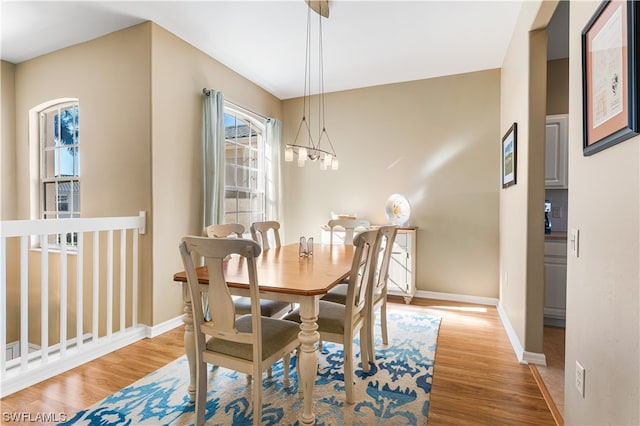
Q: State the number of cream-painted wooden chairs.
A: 6